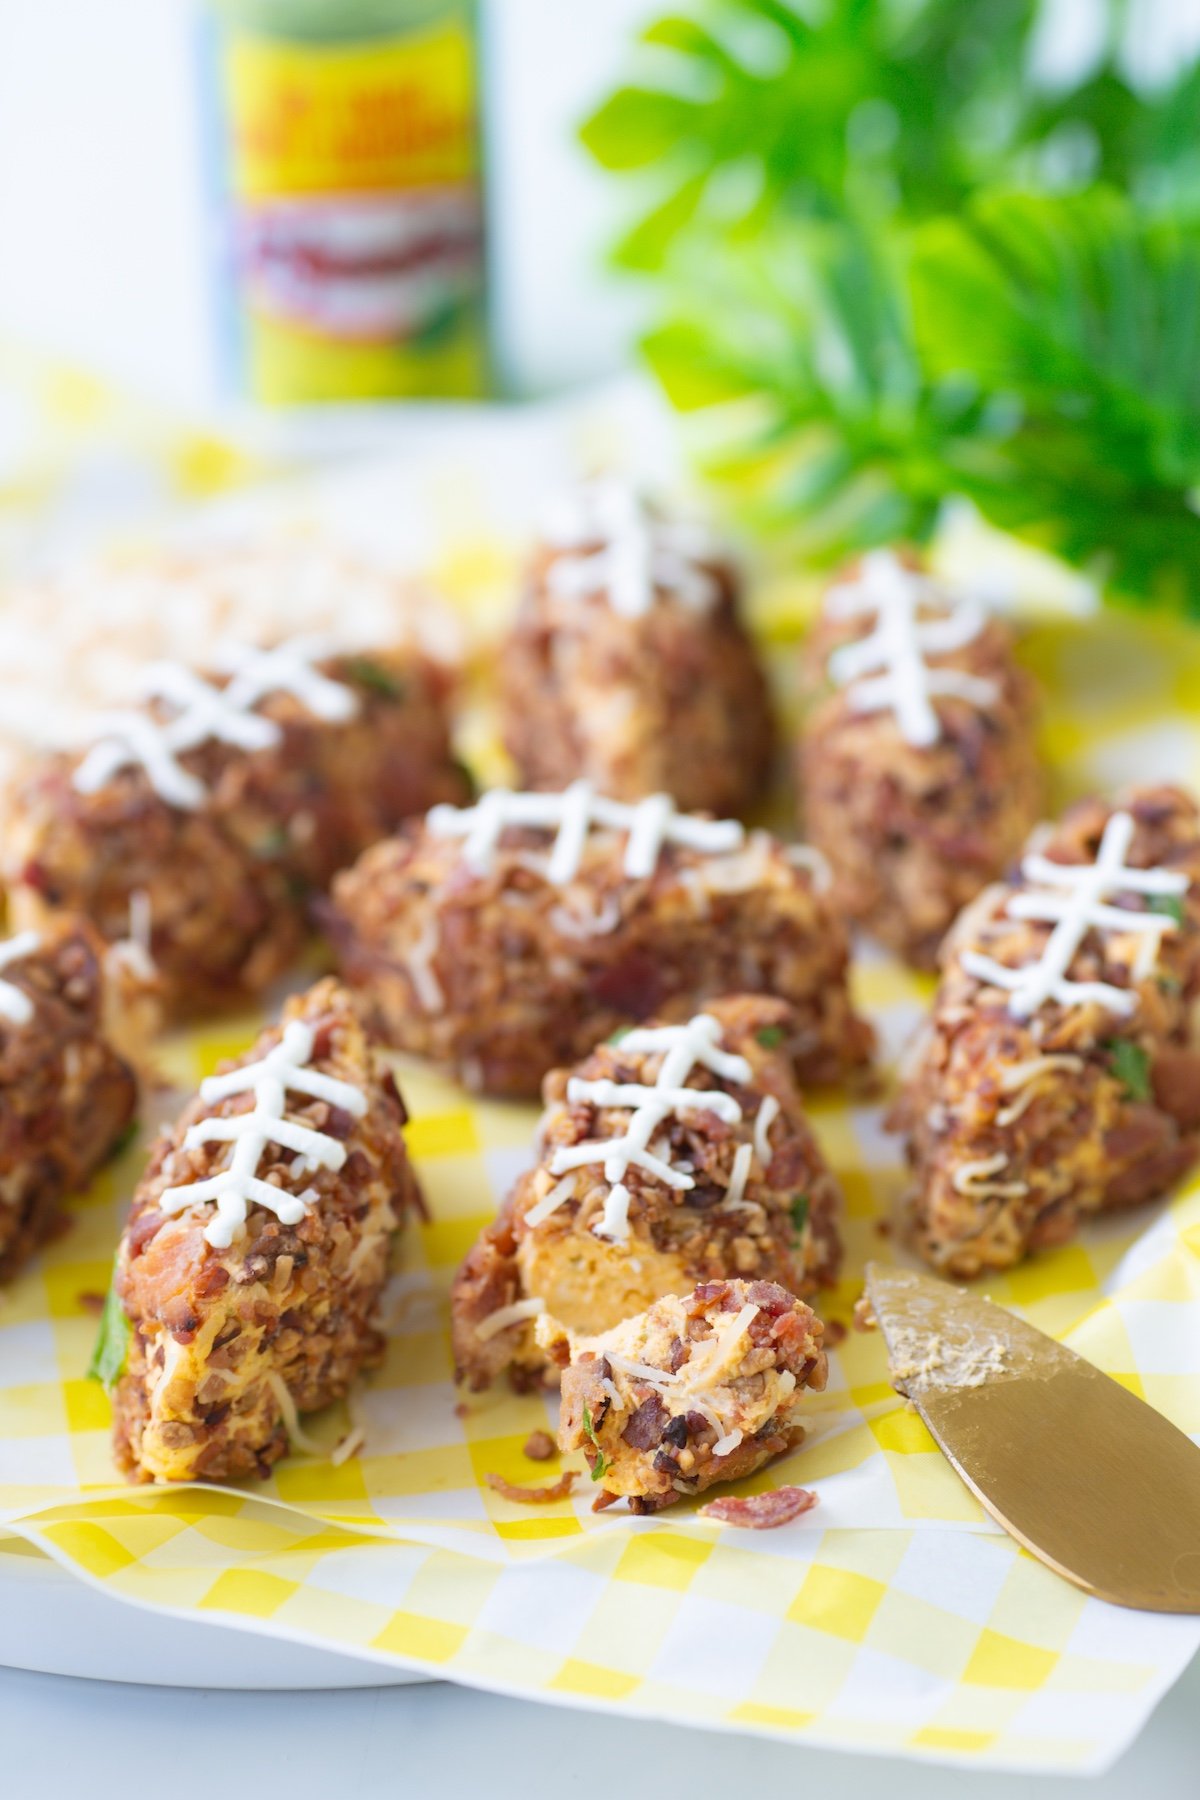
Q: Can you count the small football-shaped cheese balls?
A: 8